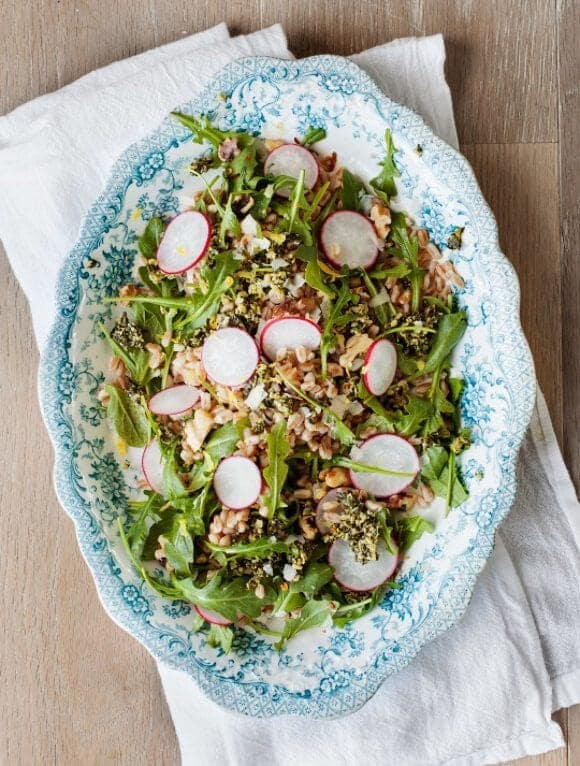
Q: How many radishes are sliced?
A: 13